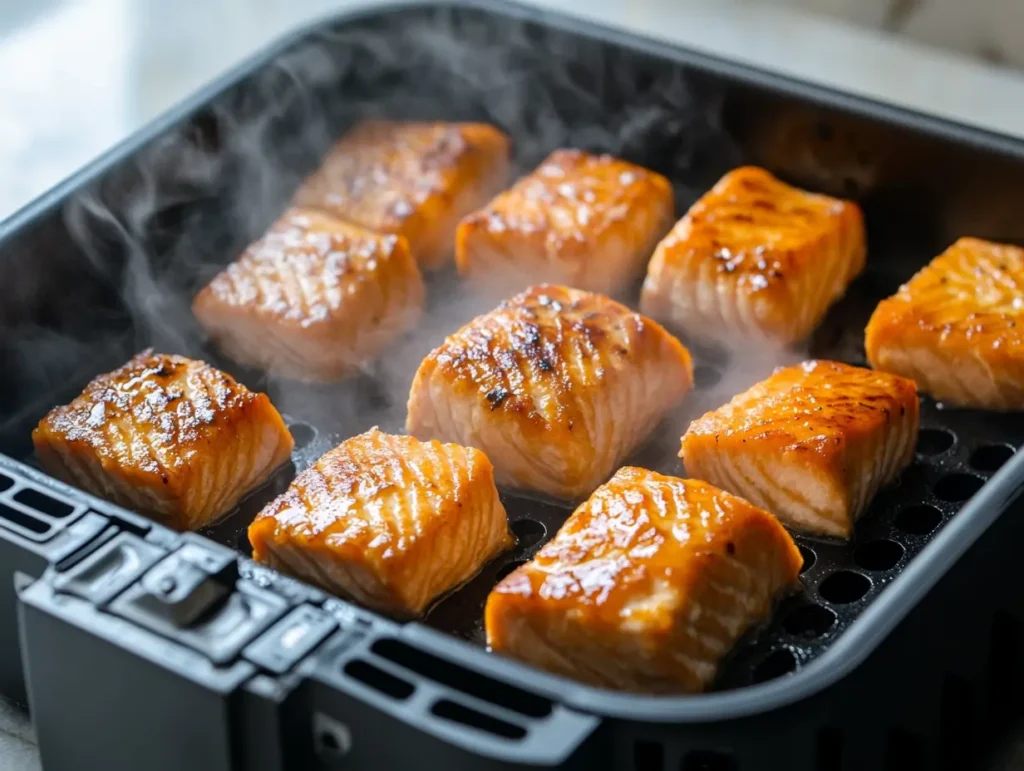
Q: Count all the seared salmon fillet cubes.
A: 10